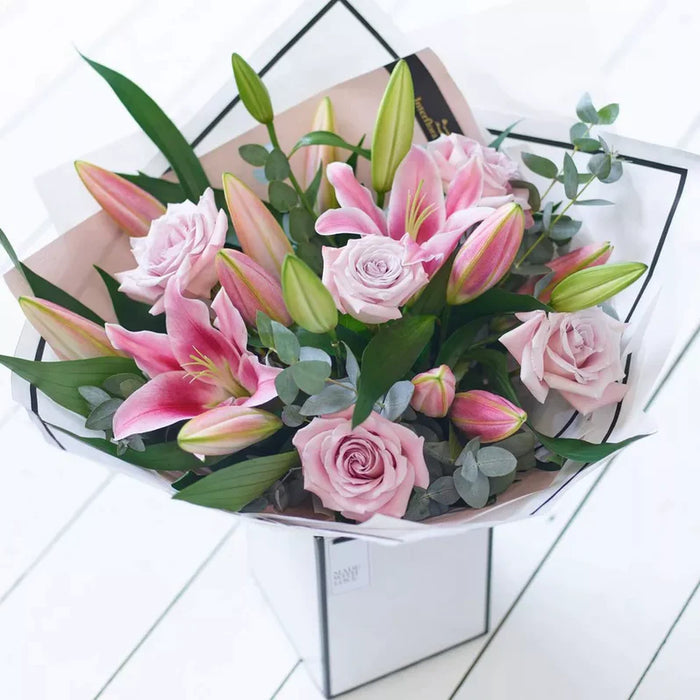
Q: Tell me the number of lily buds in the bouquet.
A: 14